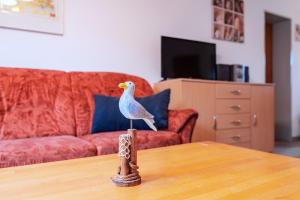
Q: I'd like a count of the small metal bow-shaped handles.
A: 6